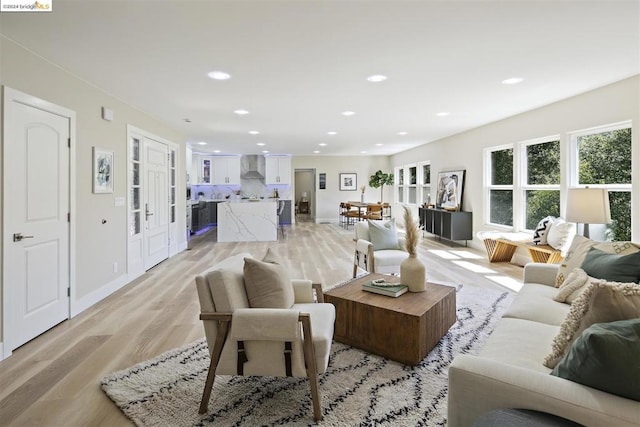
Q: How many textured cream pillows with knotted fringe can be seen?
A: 1